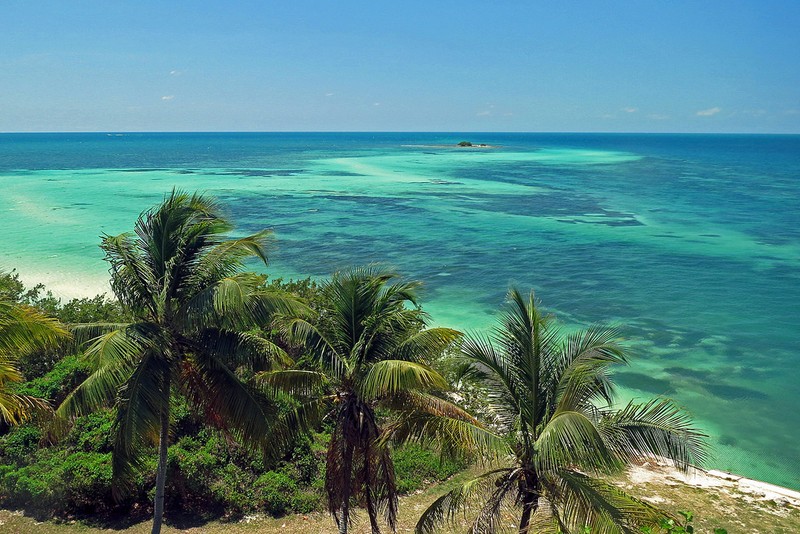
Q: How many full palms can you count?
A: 3